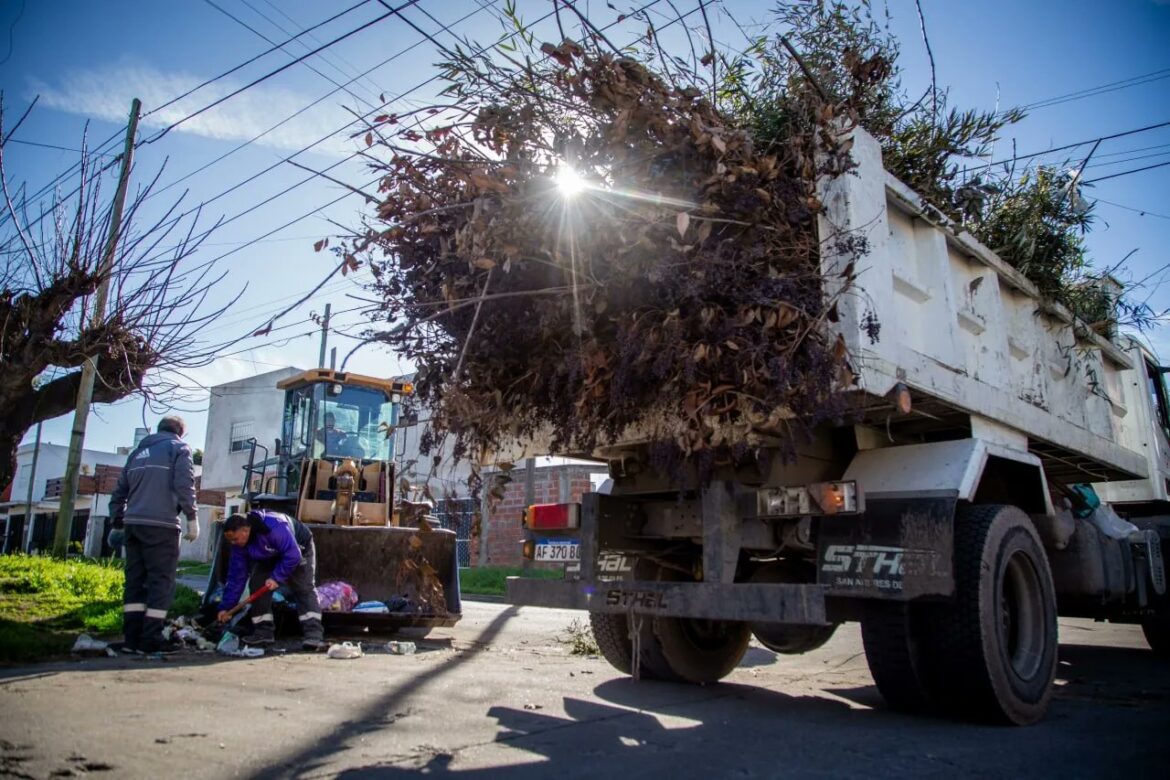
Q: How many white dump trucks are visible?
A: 1